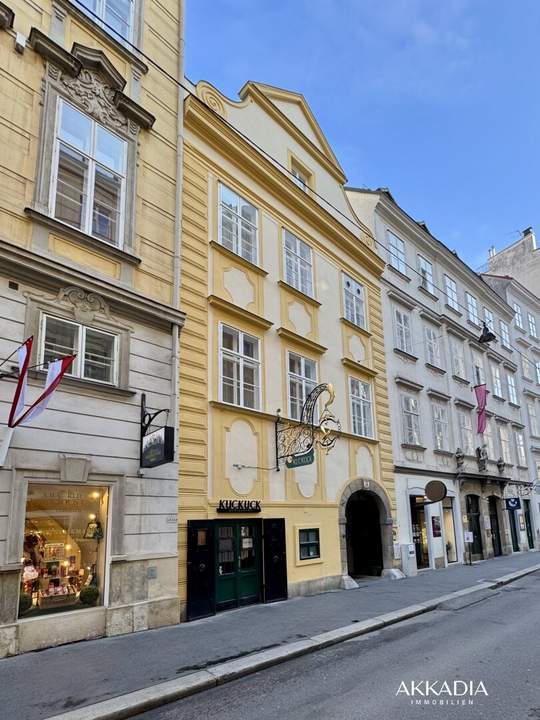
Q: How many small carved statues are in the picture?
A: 3